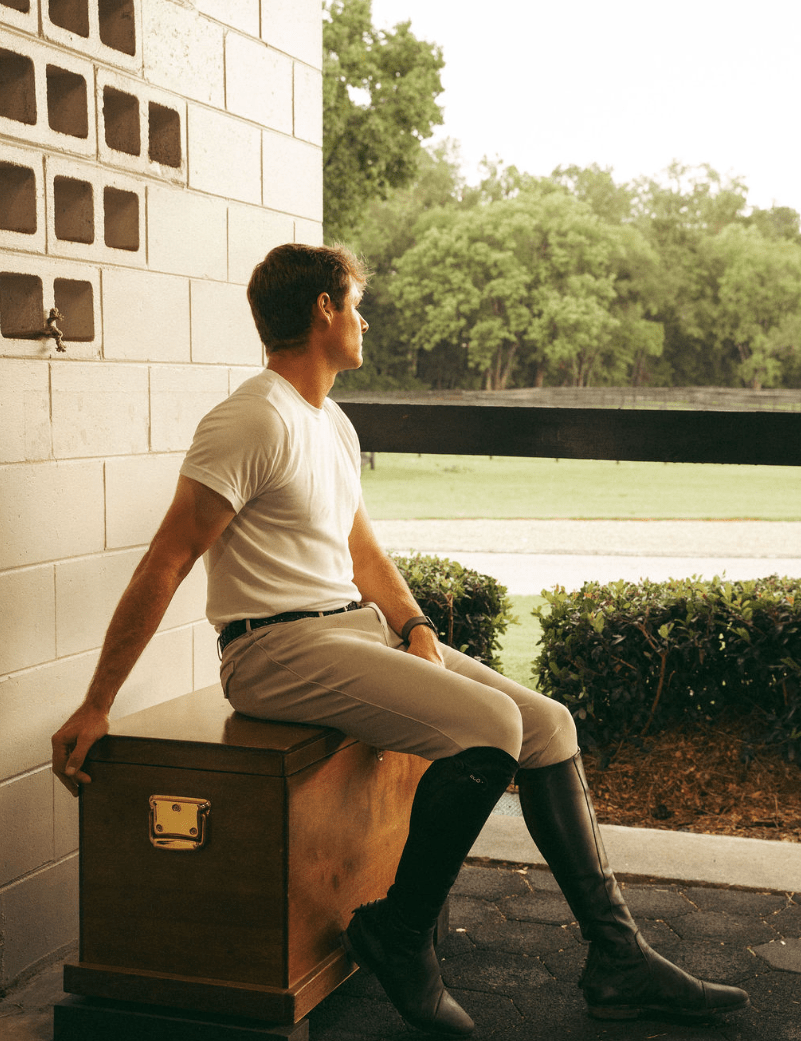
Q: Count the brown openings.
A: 12